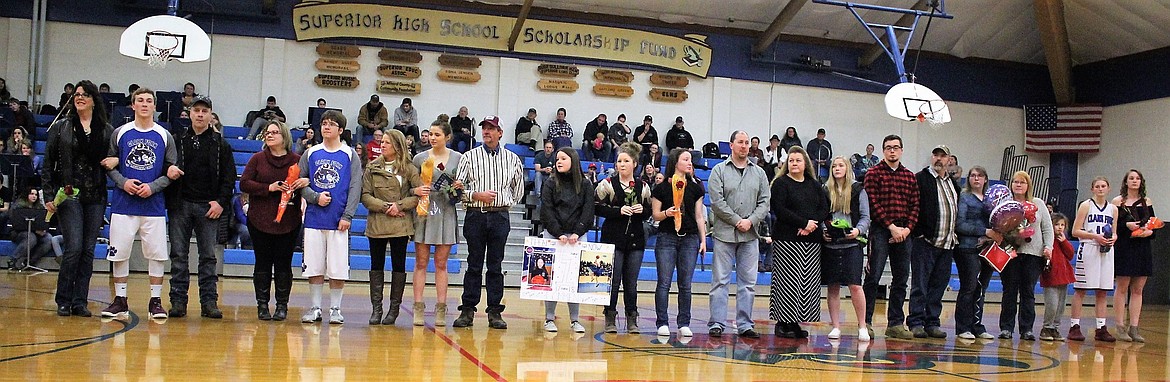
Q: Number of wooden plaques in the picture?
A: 14